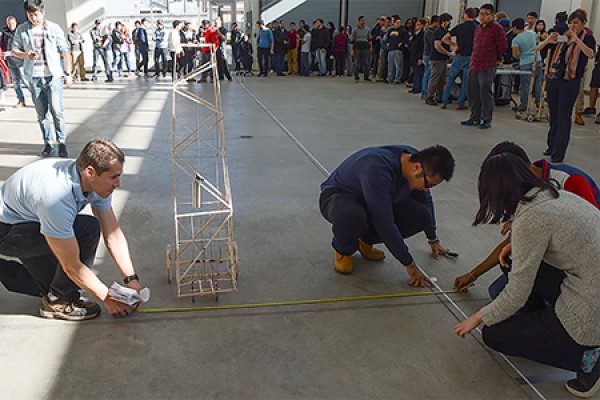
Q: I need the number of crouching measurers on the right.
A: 3